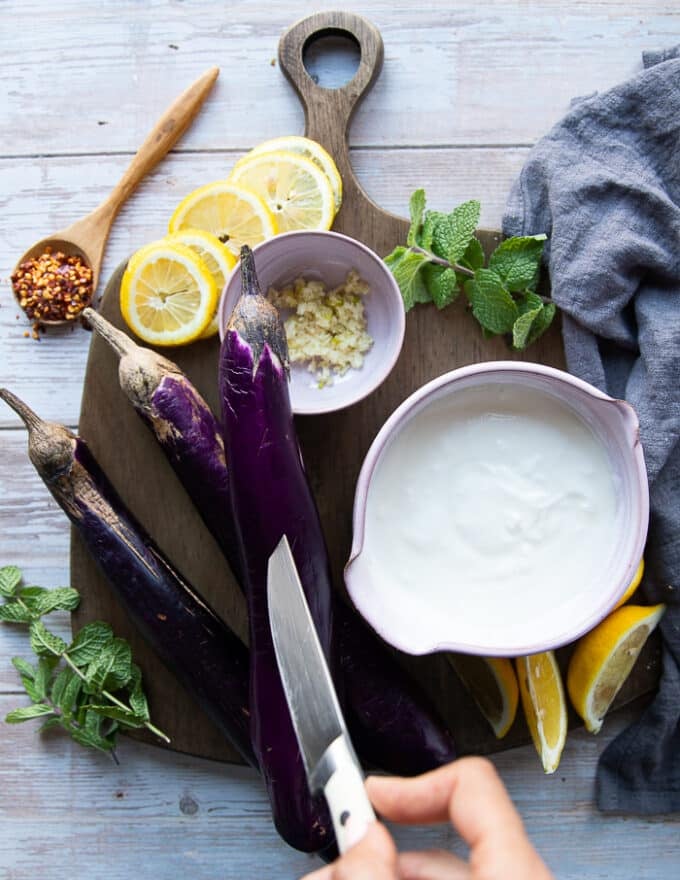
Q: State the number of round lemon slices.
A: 5